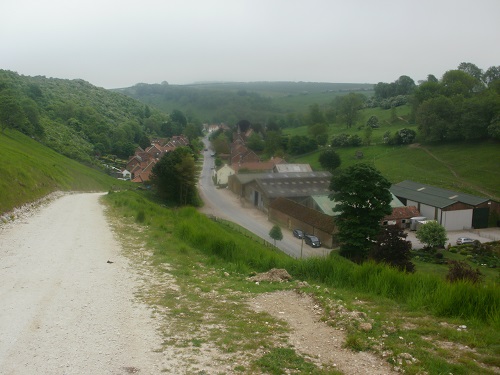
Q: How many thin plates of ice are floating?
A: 0